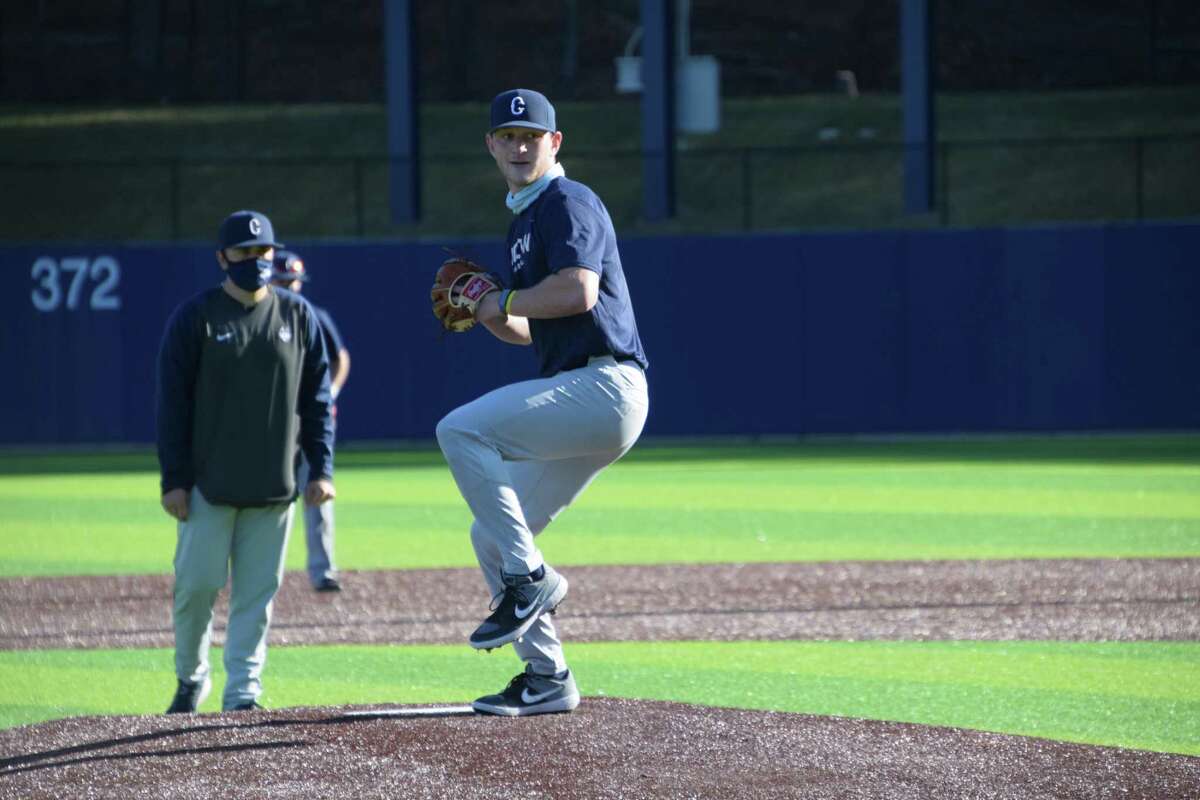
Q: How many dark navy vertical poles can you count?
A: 3